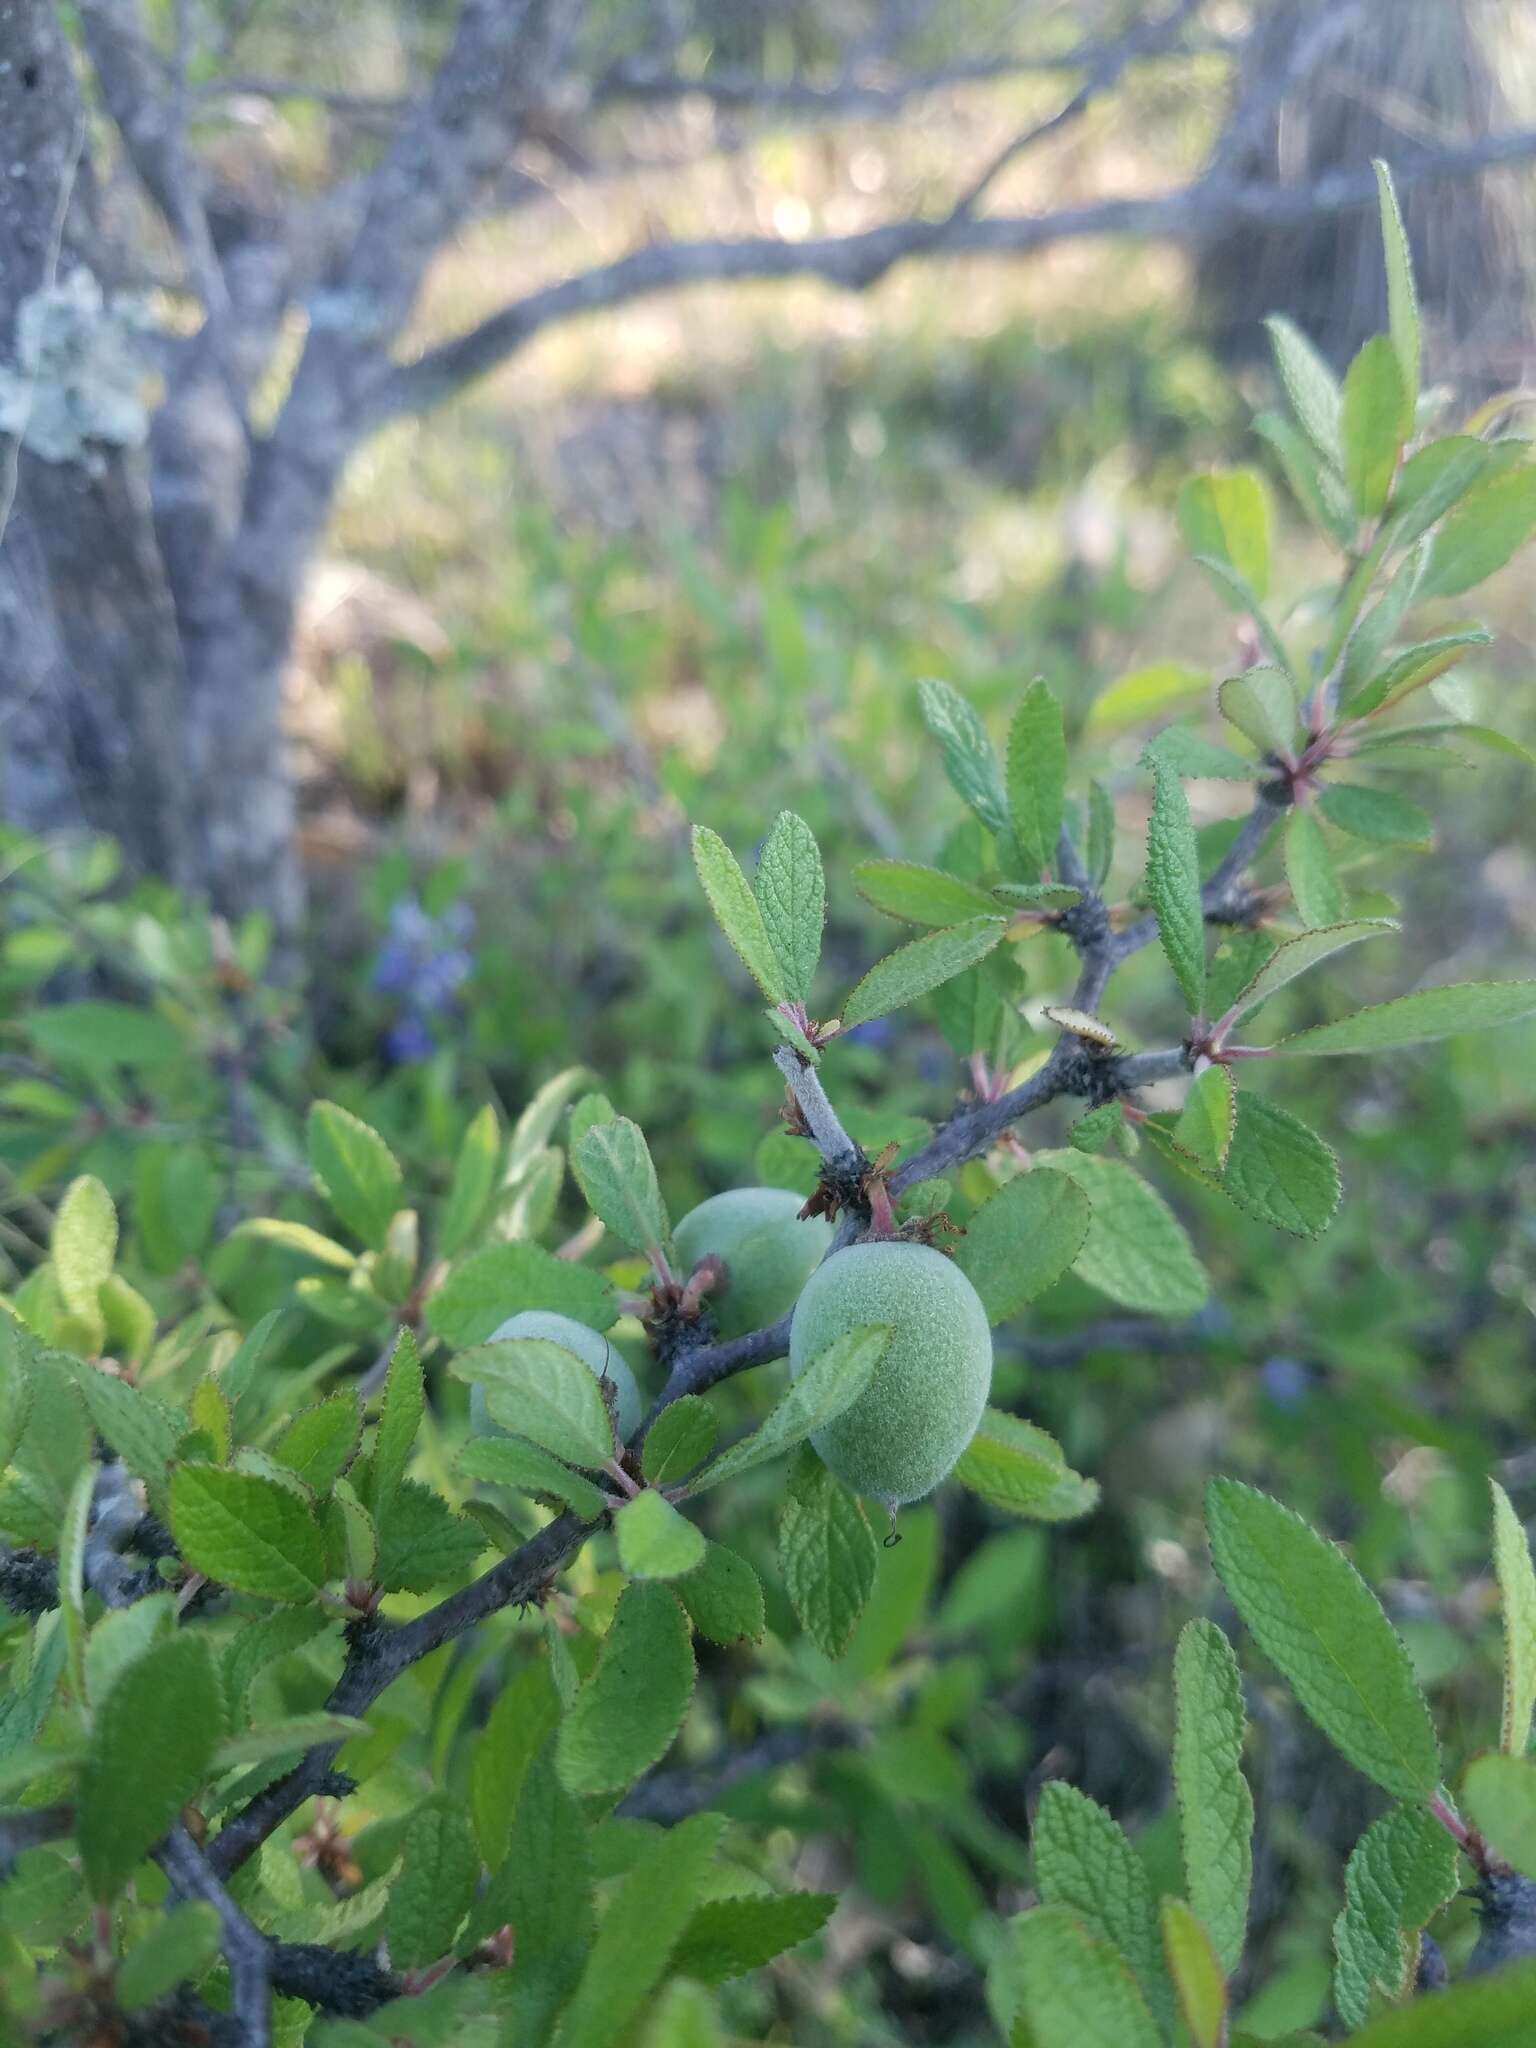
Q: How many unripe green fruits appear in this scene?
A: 3